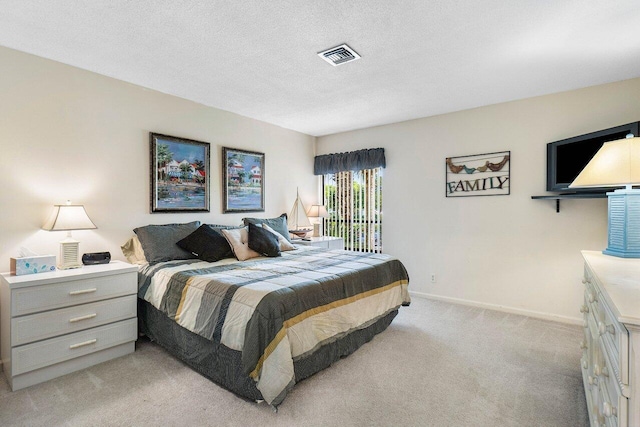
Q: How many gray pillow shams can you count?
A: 3